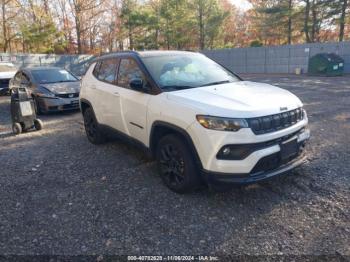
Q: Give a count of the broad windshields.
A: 2